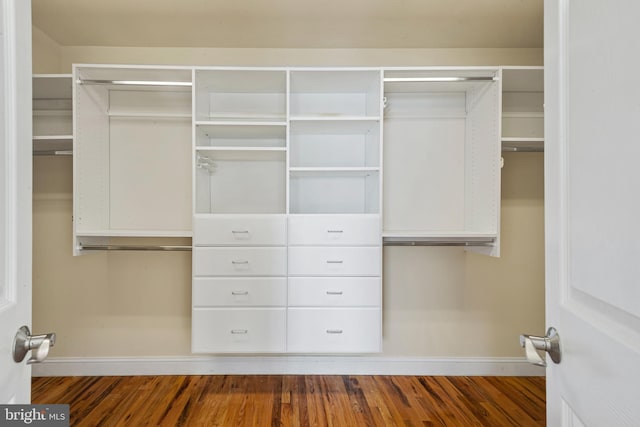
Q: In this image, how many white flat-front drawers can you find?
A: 8